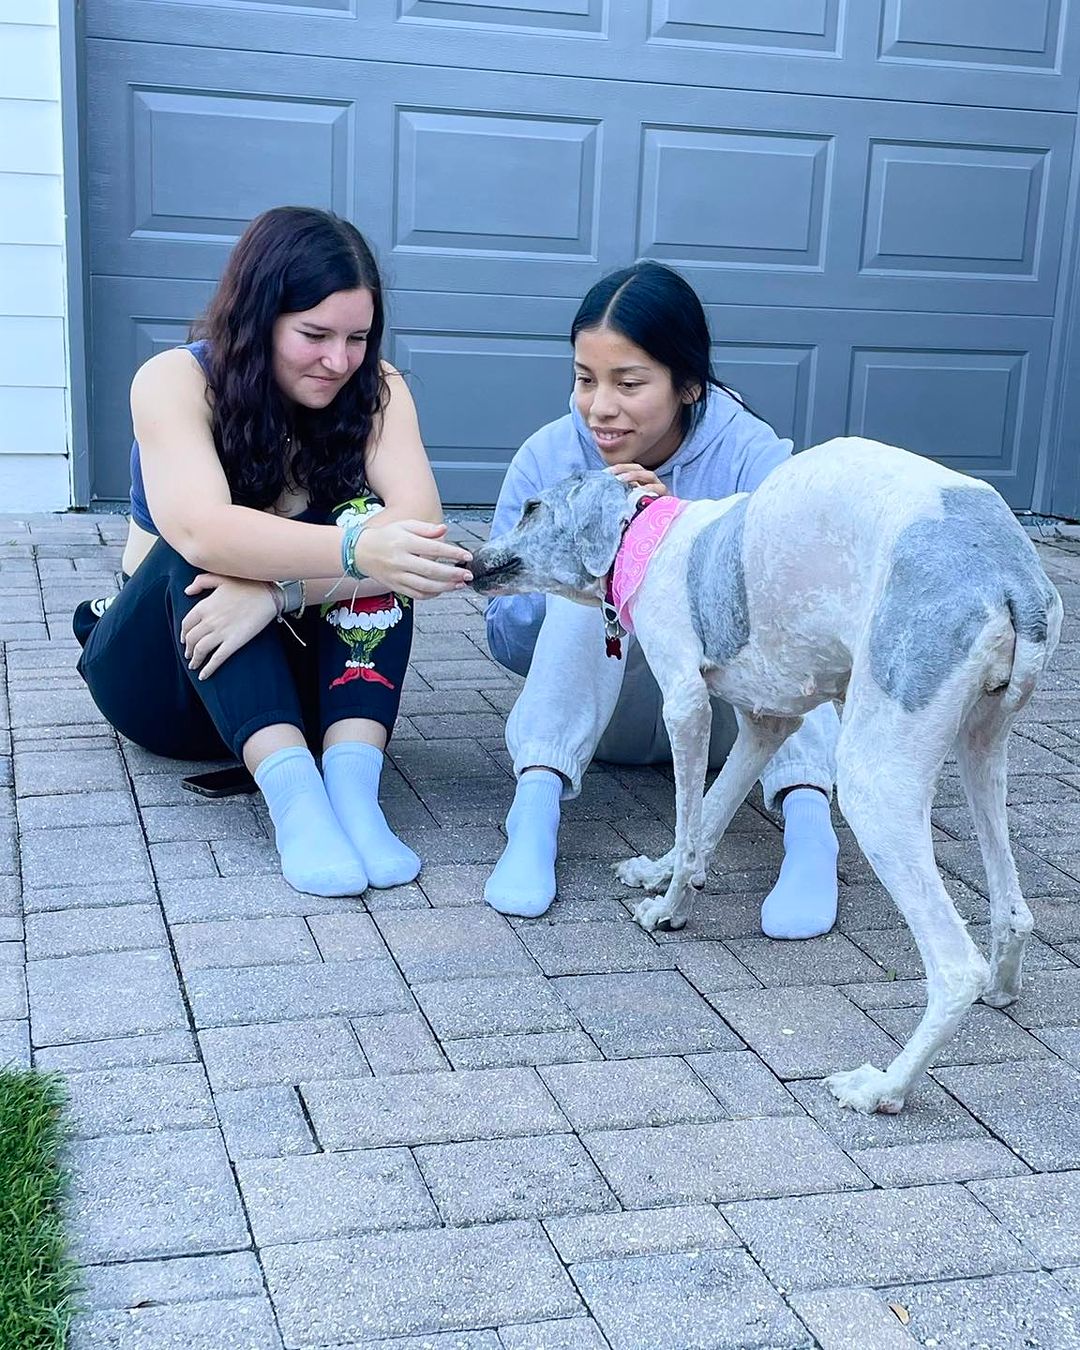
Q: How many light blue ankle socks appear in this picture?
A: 4